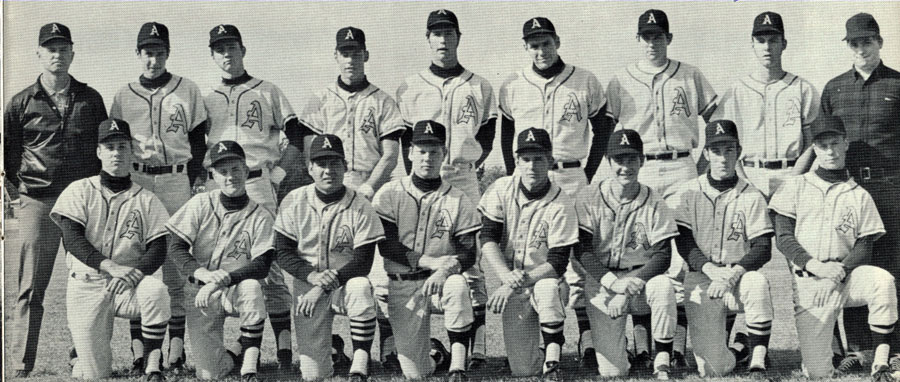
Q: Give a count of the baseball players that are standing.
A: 7